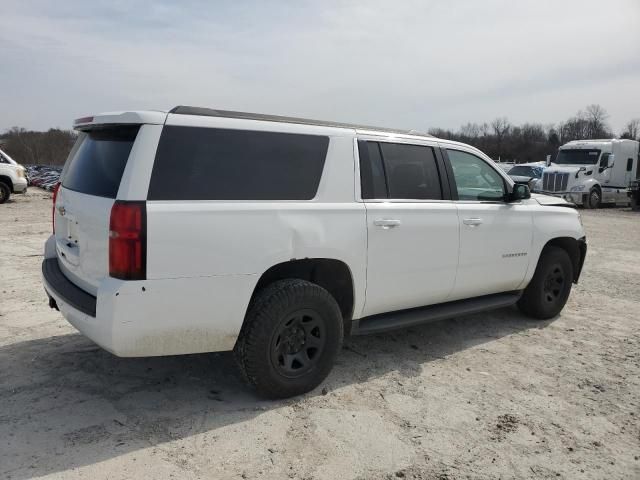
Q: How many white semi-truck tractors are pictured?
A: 1